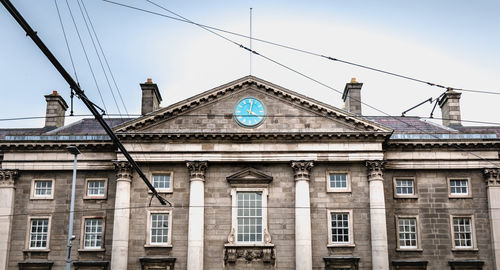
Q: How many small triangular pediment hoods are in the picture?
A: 1